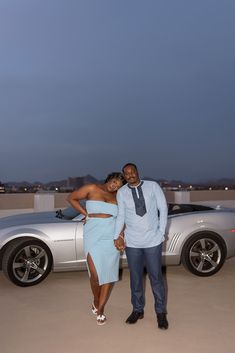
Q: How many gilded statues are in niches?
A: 0